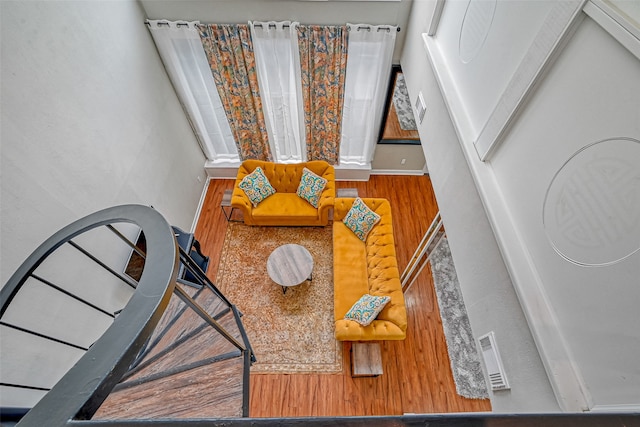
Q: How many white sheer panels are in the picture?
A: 3